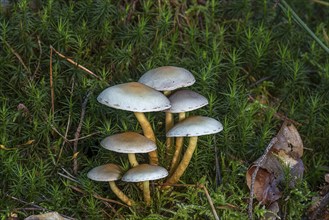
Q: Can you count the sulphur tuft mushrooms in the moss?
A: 7